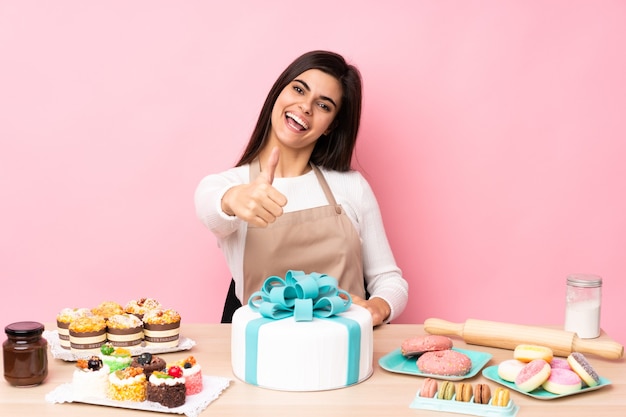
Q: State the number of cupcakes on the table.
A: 12